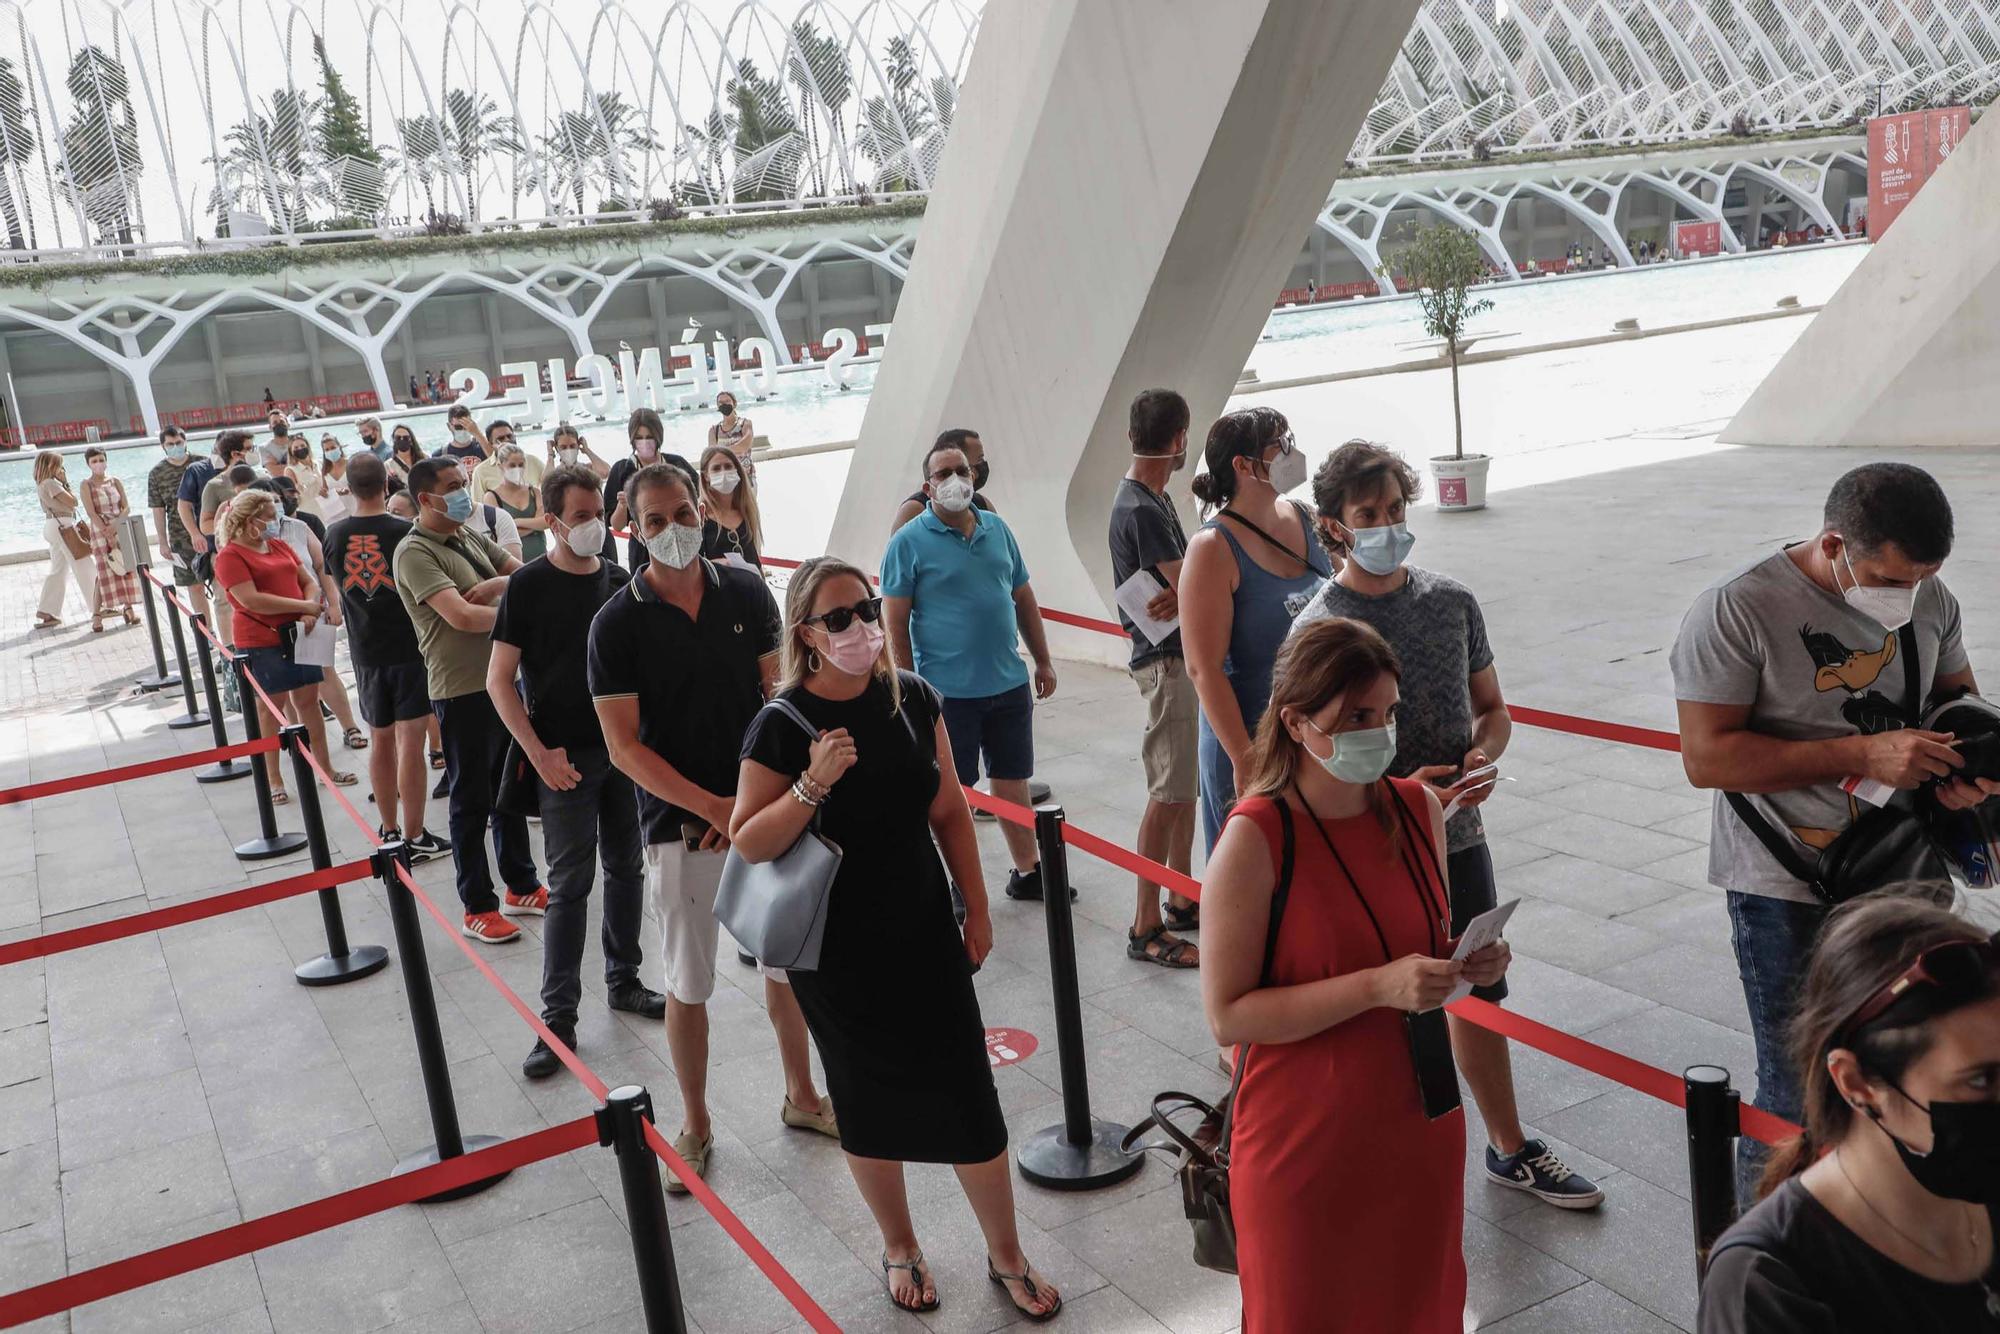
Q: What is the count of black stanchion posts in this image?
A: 9